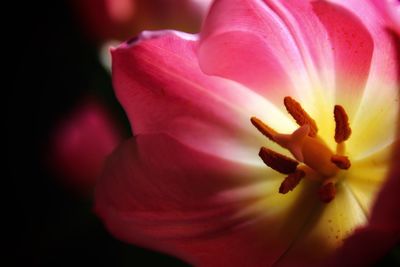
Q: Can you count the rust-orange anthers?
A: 7